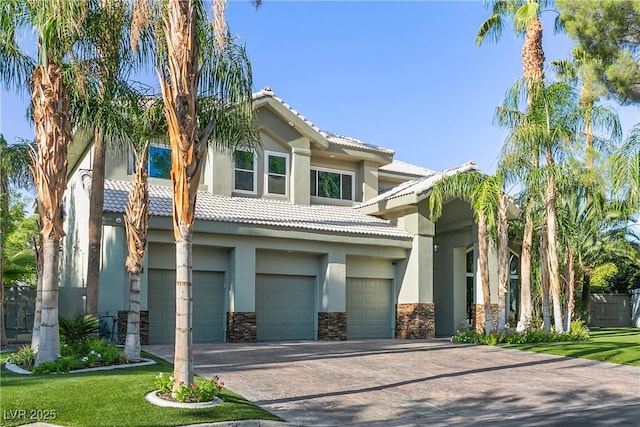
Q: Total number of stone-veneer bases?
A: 5